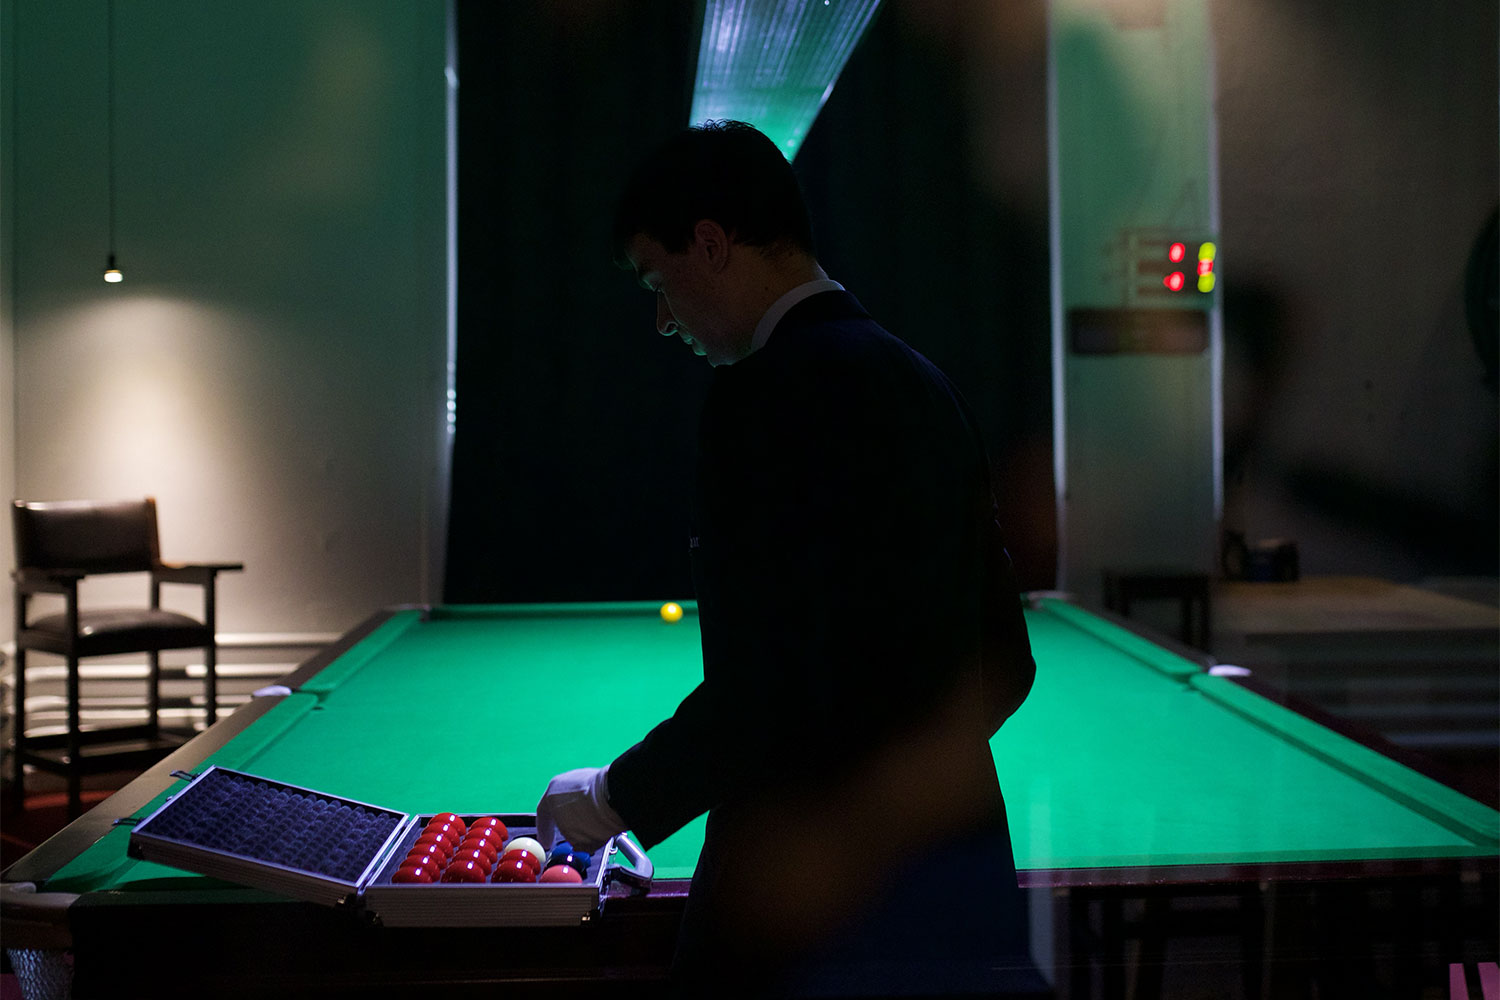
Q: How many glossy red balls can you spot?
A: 13